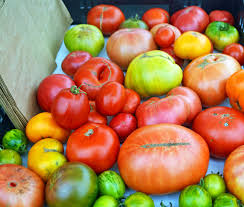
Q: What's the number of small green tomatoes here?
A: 8